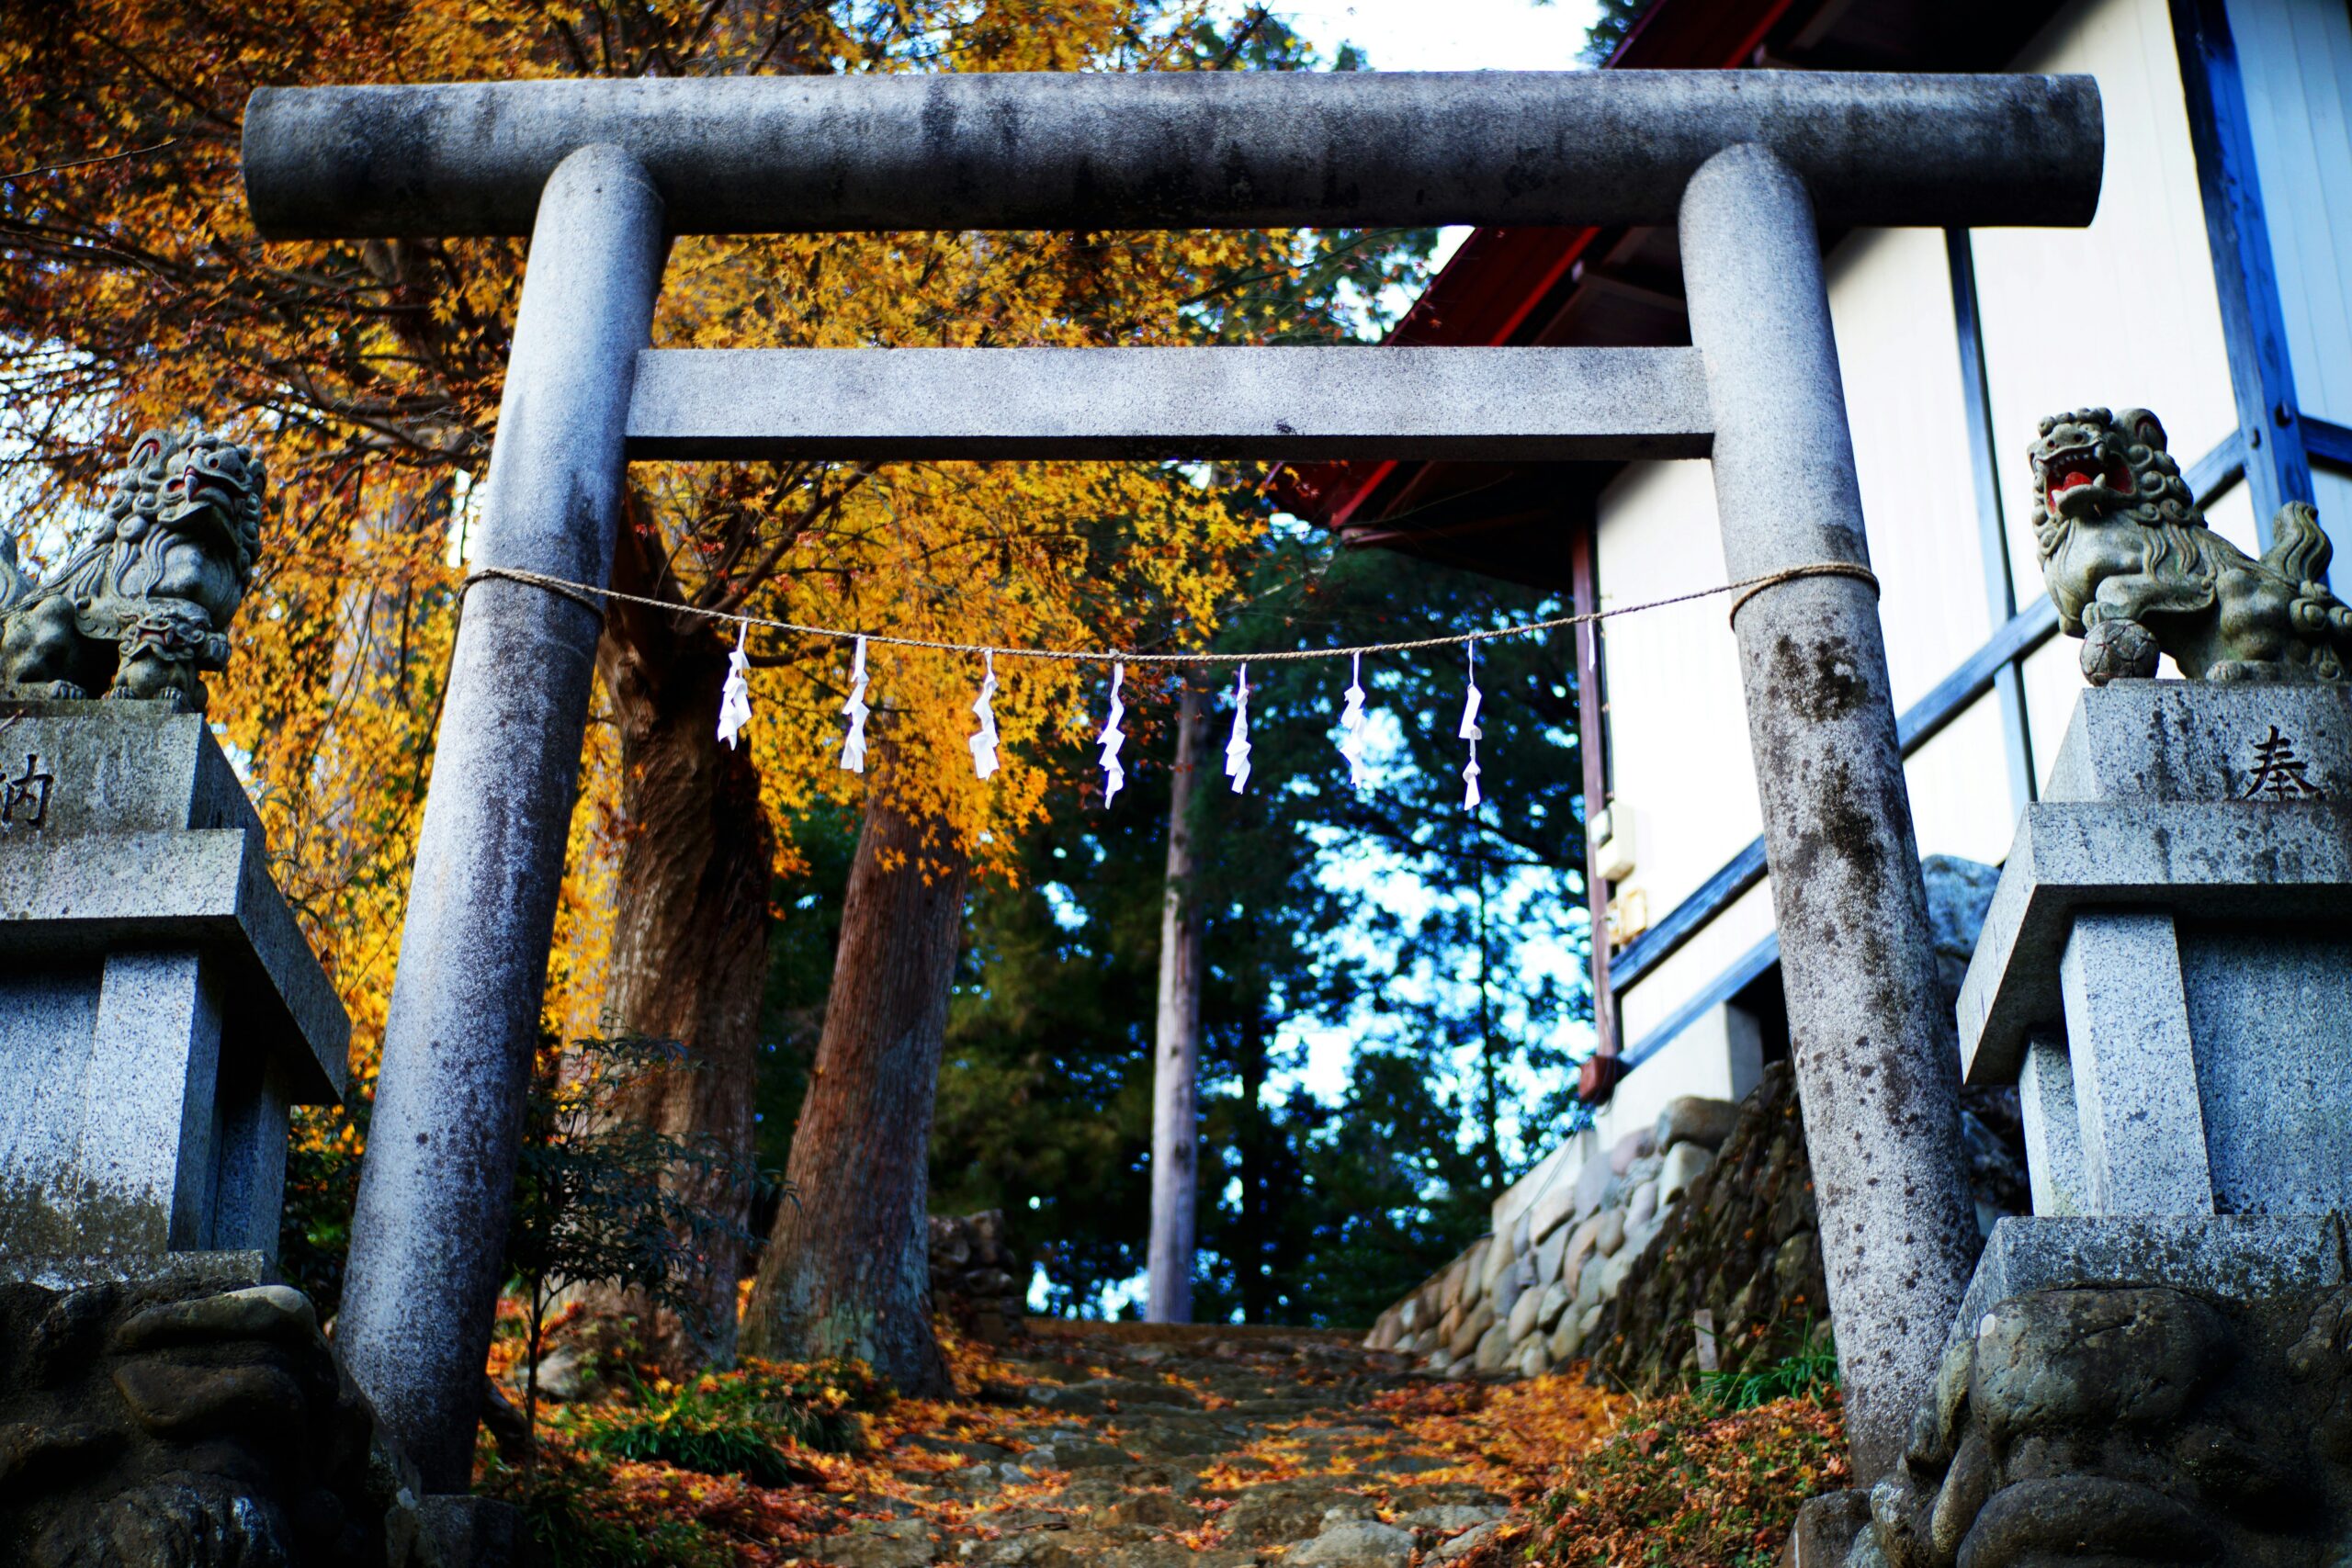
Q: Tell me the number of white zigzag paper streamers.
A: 7